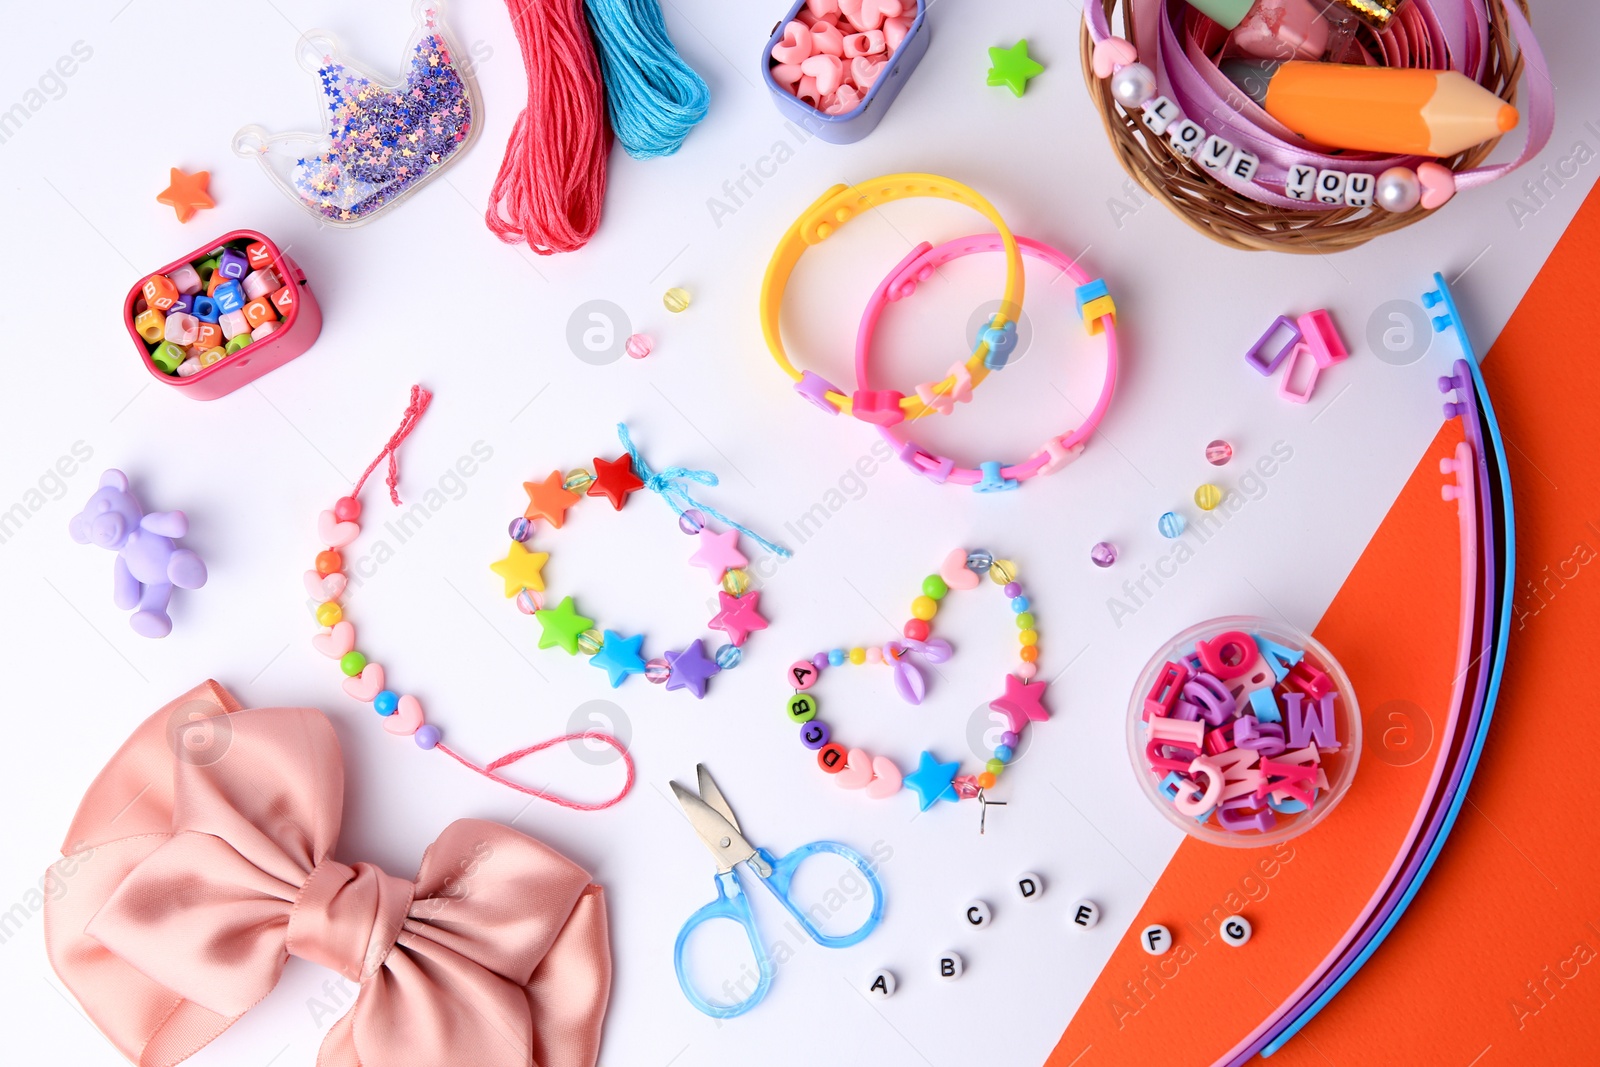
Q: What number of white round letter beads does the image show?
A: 7